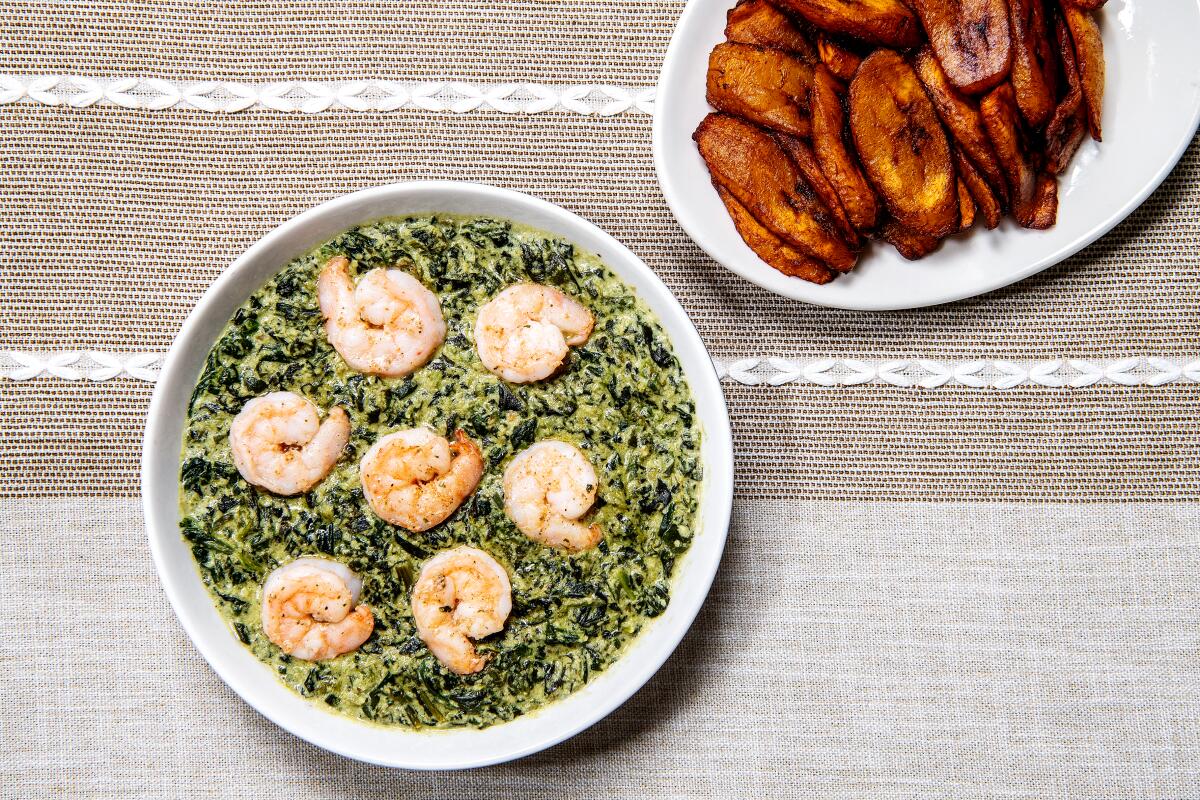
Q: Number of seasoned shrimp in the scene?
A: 7